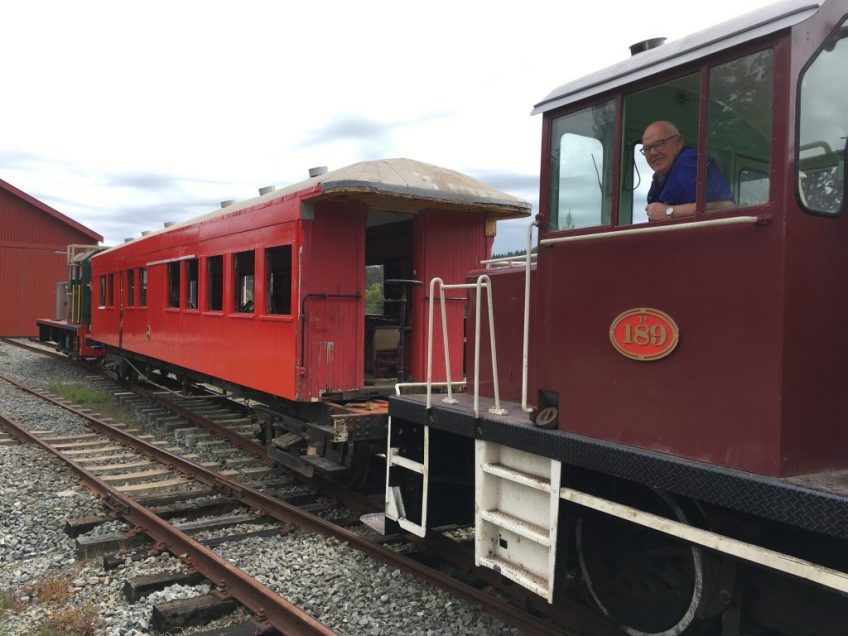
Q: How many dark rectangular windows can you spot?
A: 9